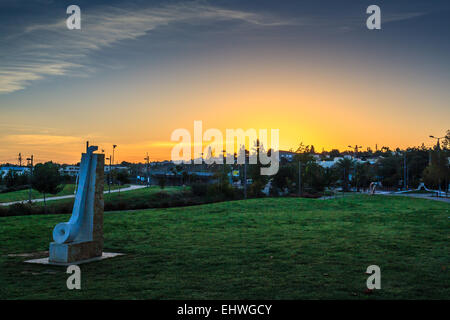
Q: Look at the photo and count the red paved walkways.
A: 0